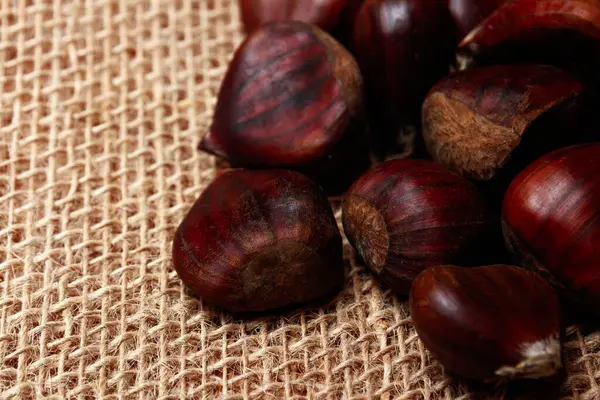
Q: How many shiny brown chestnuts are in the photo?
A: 10